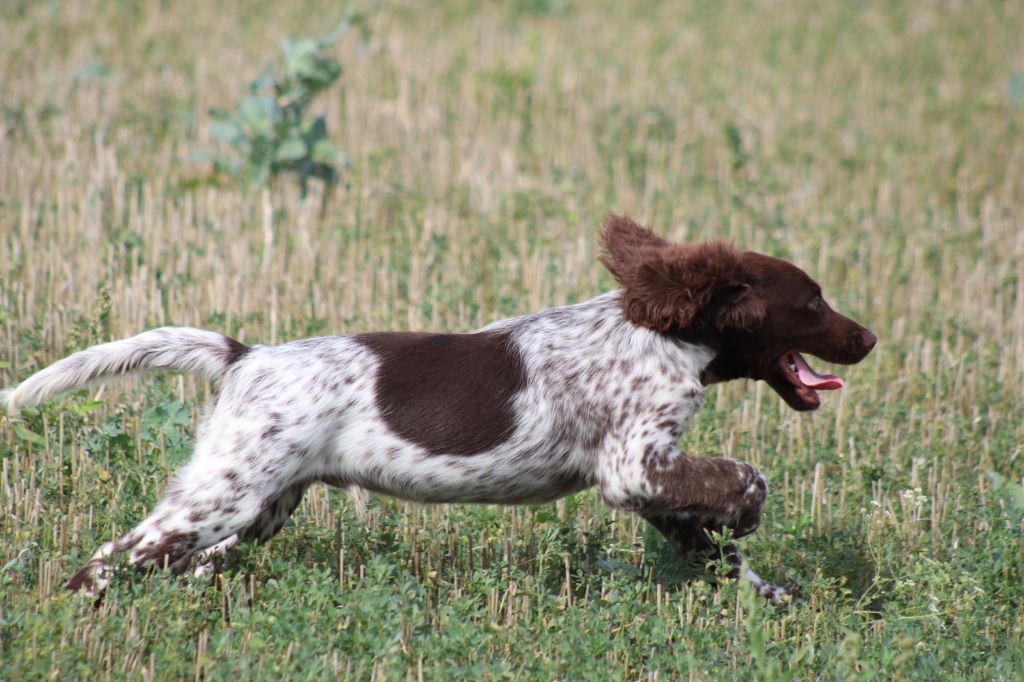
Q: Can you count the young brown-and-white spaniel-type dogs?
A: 1